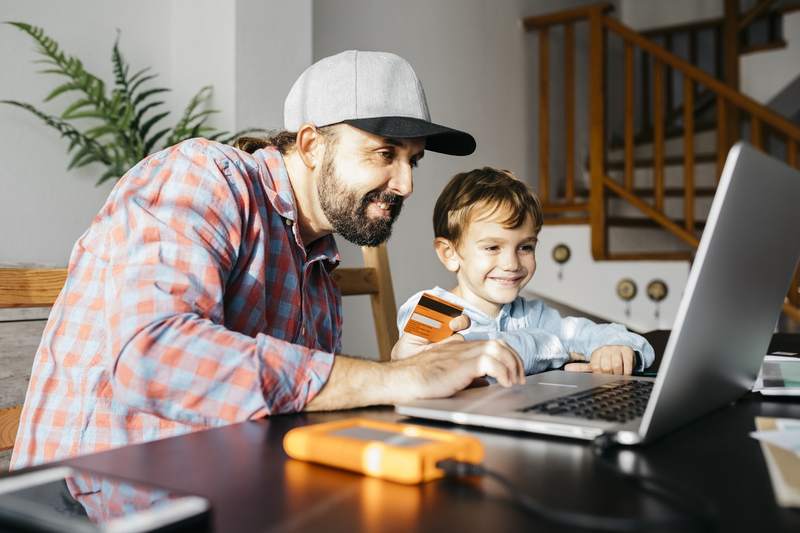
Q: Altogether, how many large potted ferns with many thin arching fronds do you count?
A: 1